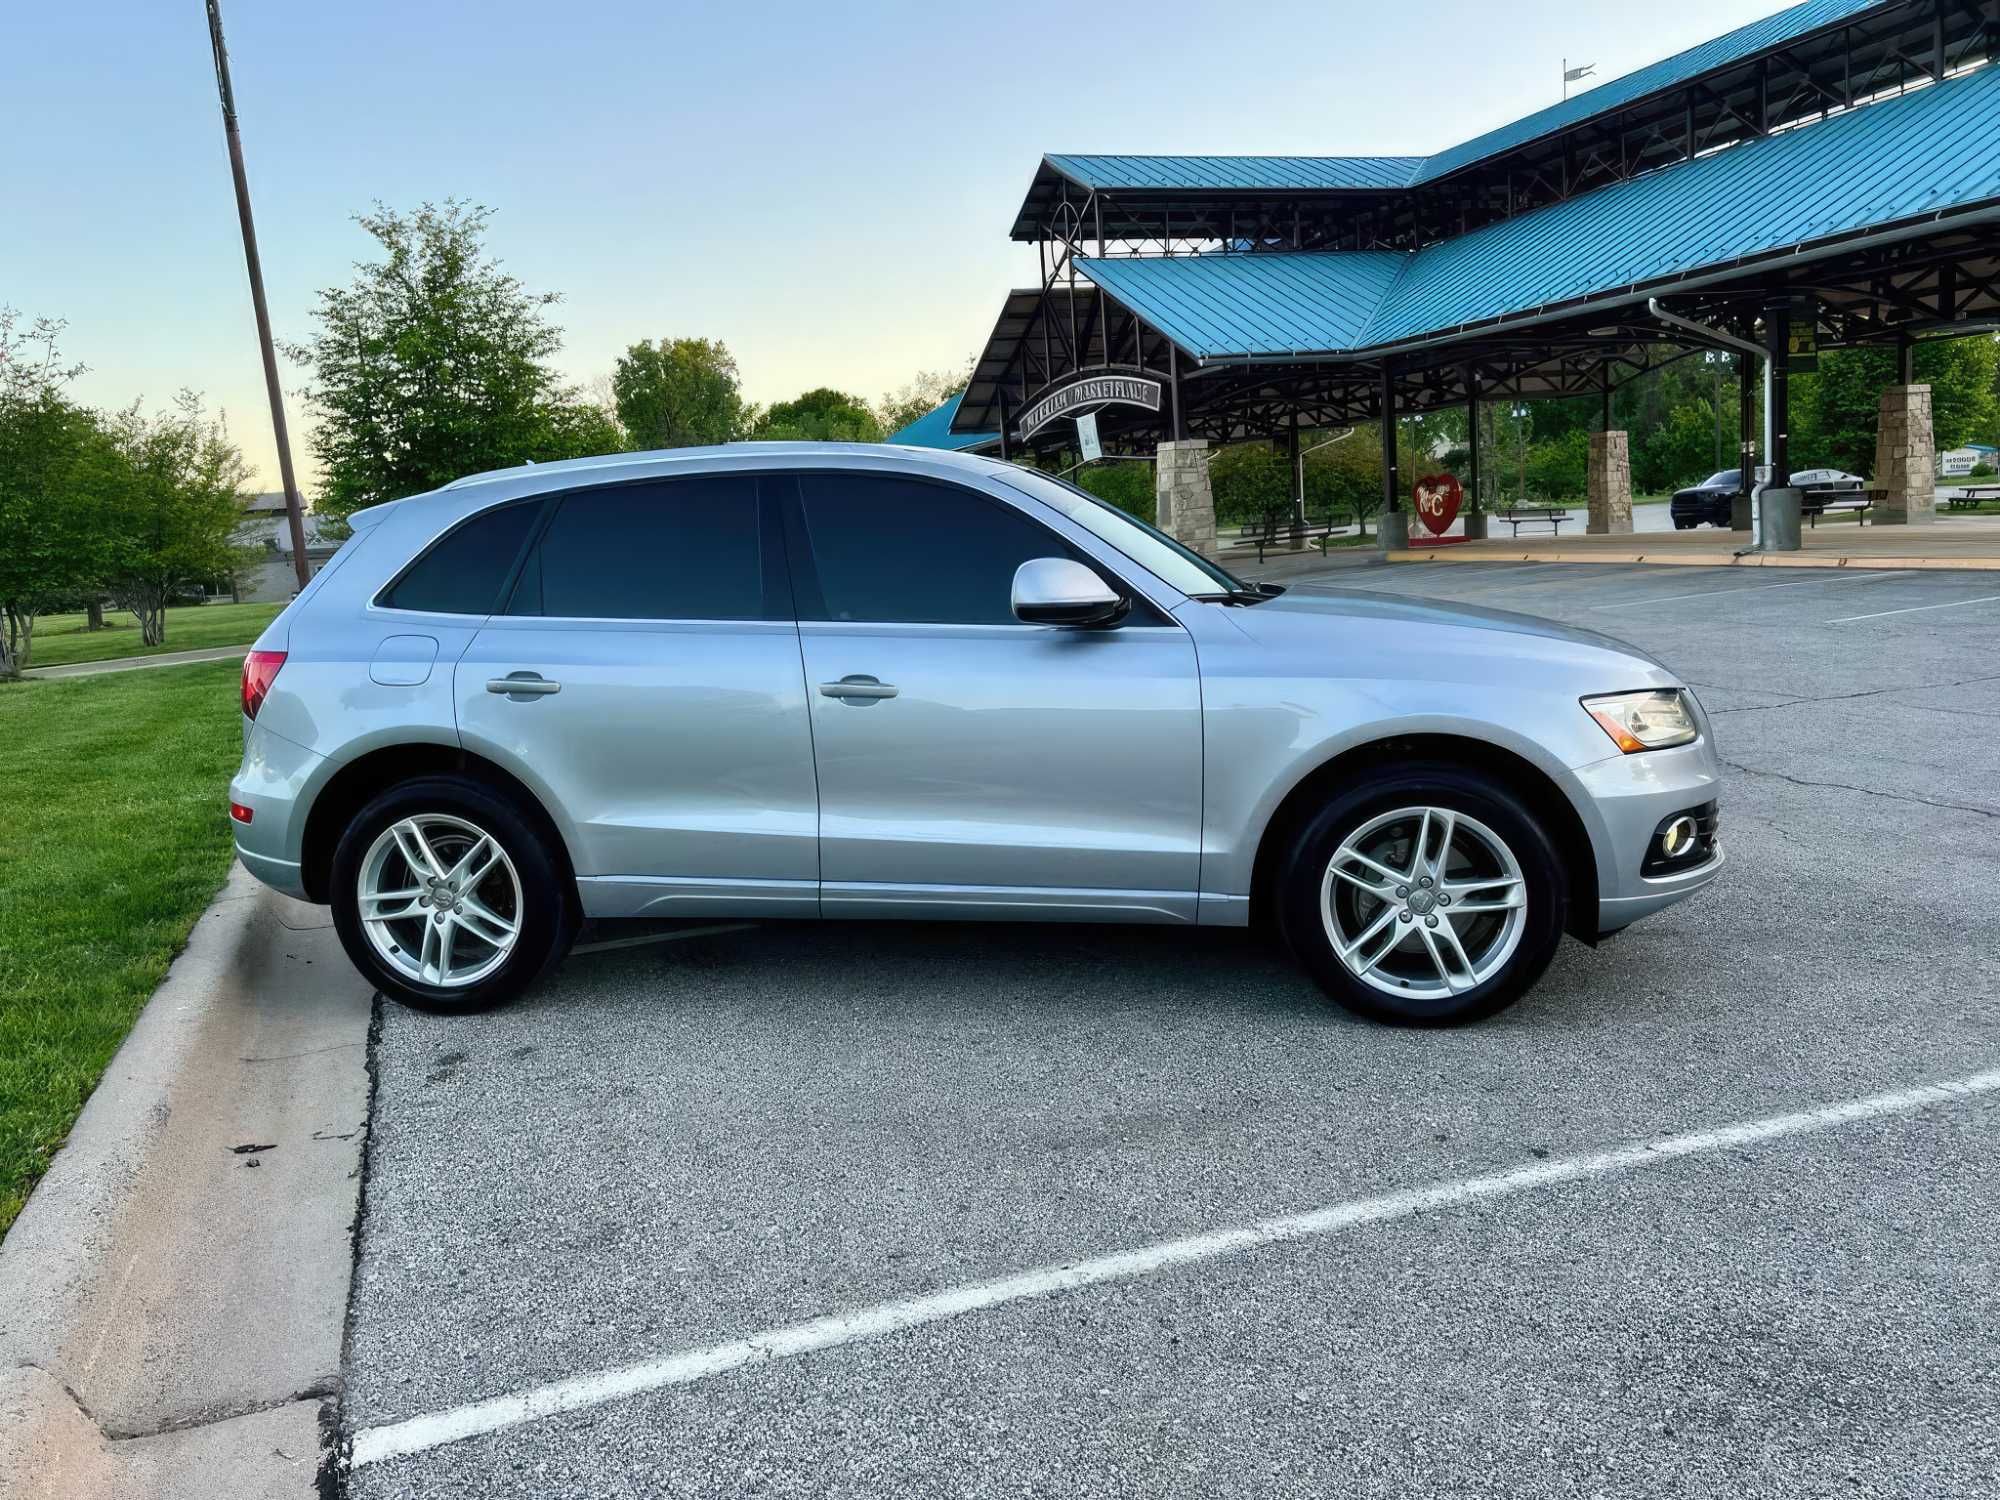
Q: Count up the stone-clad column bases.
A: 3